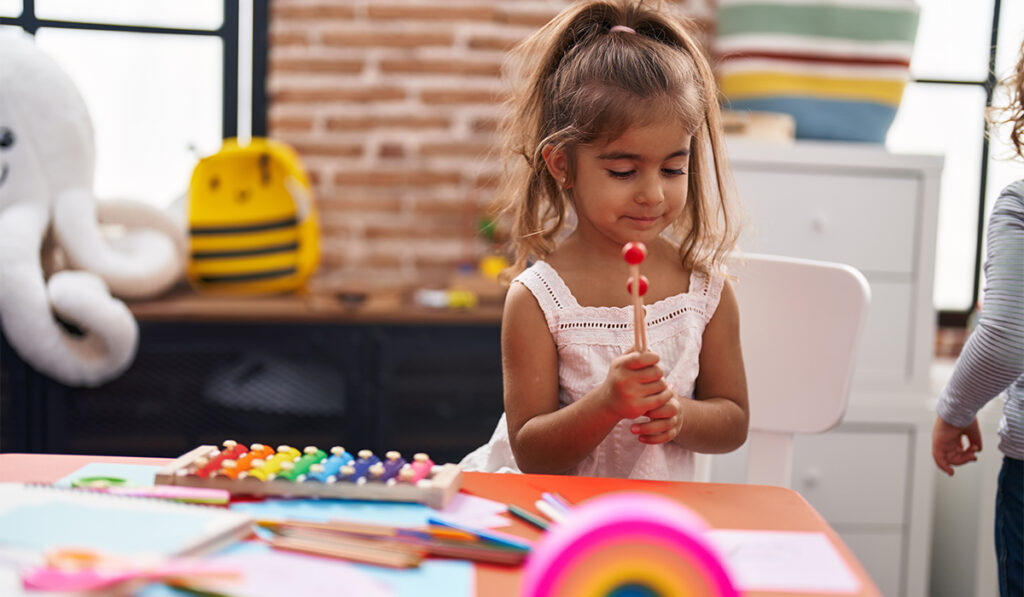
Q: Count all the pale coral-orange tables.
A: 1